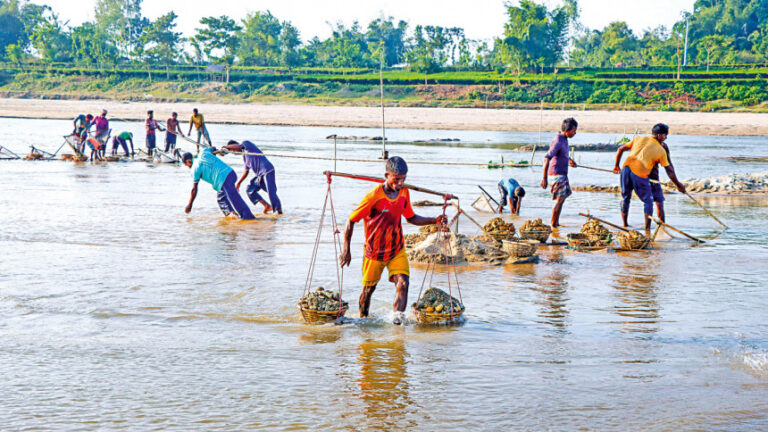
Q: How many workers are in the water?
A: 14